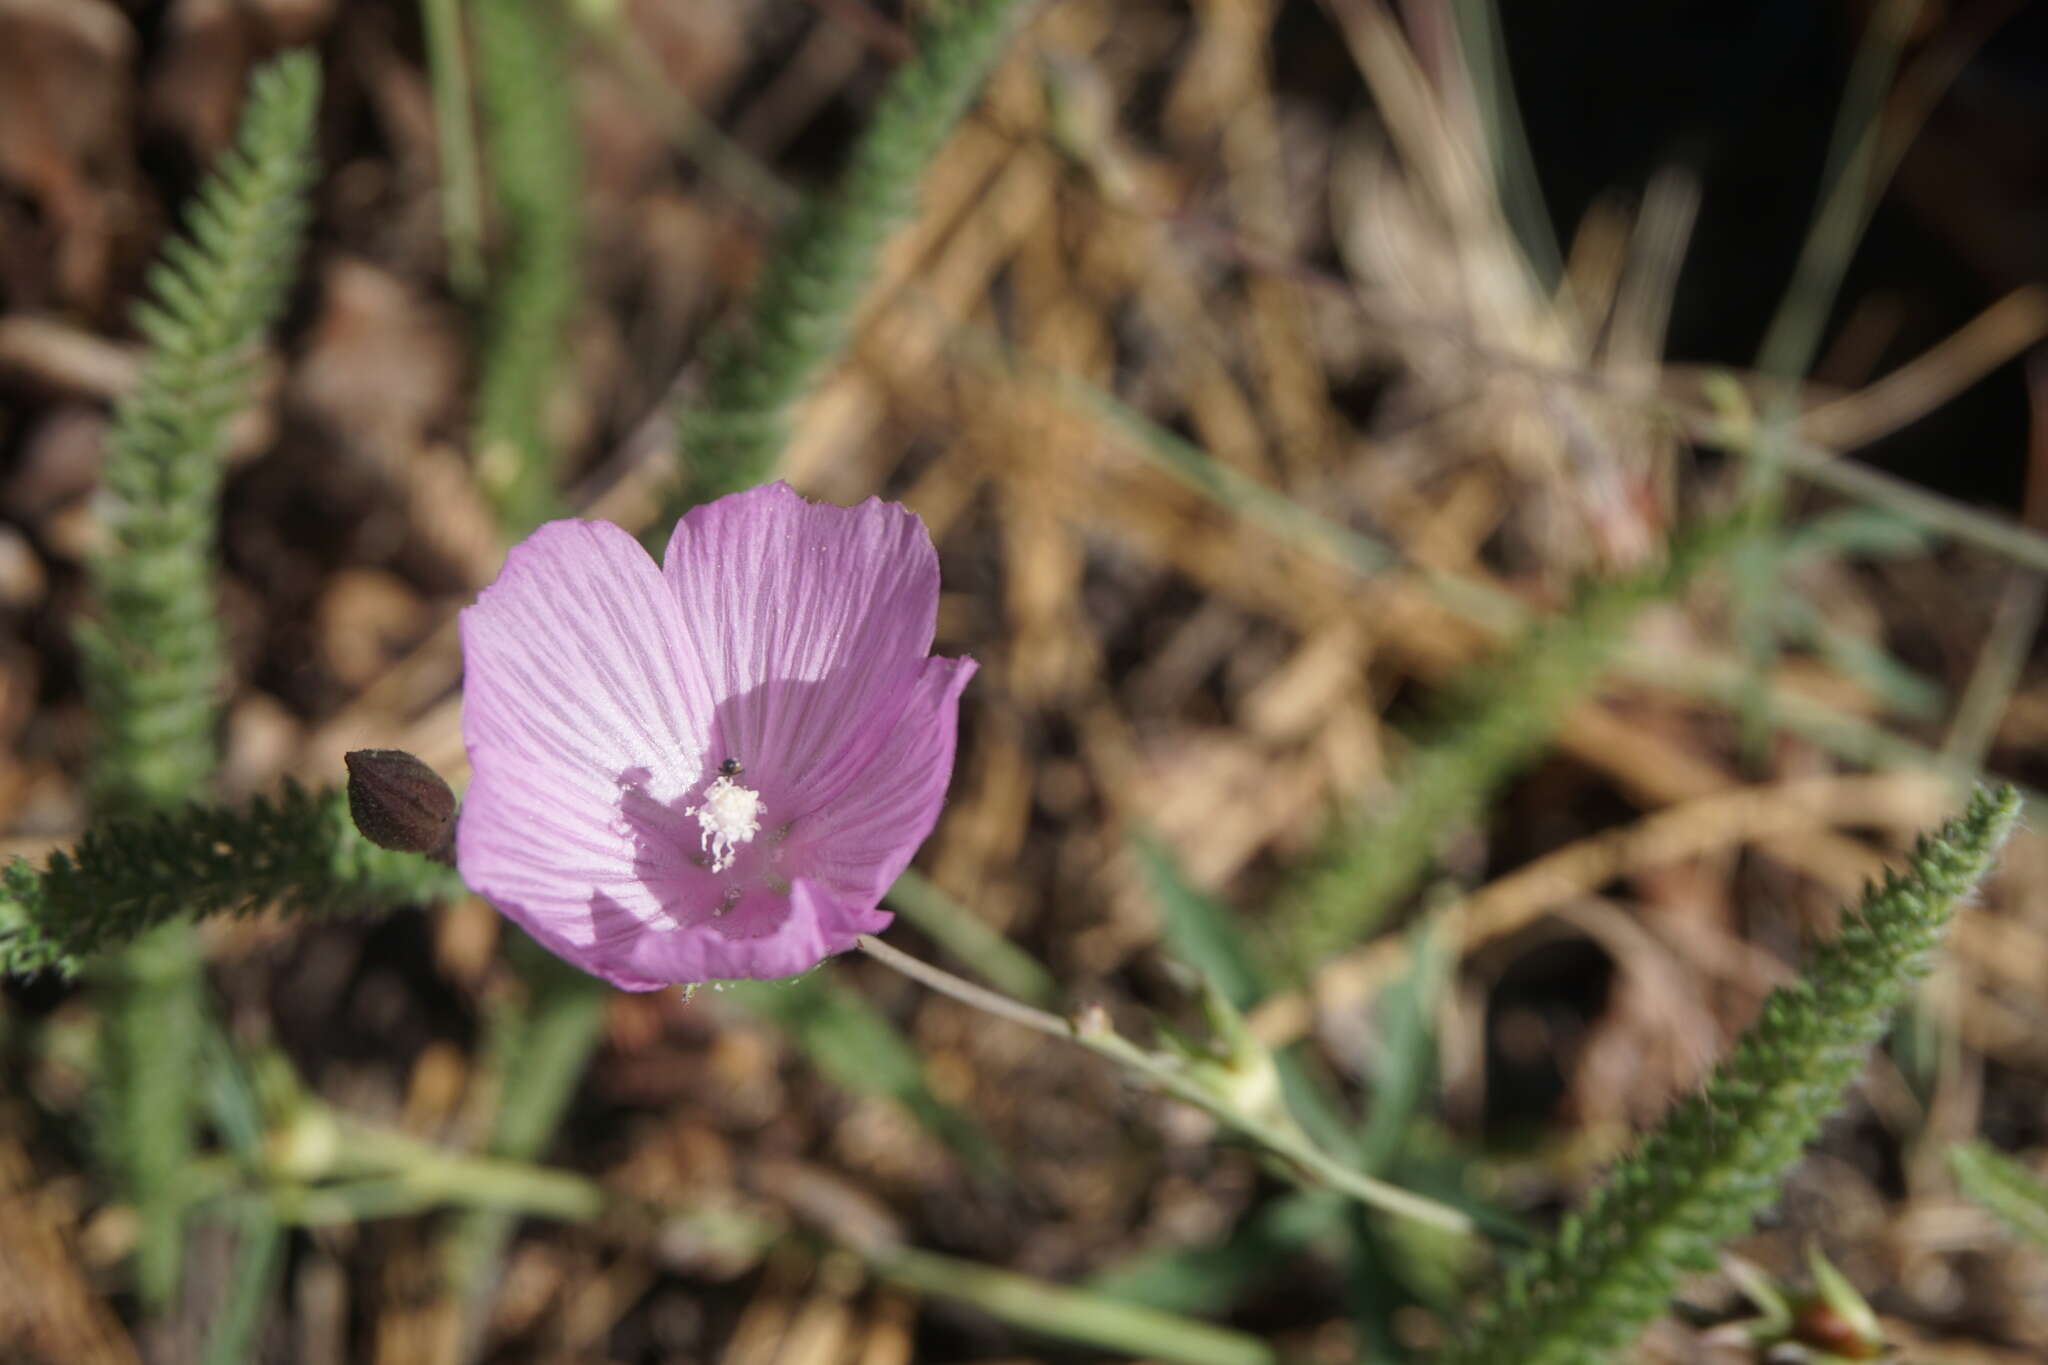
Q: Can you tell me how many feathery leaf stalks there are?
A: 6